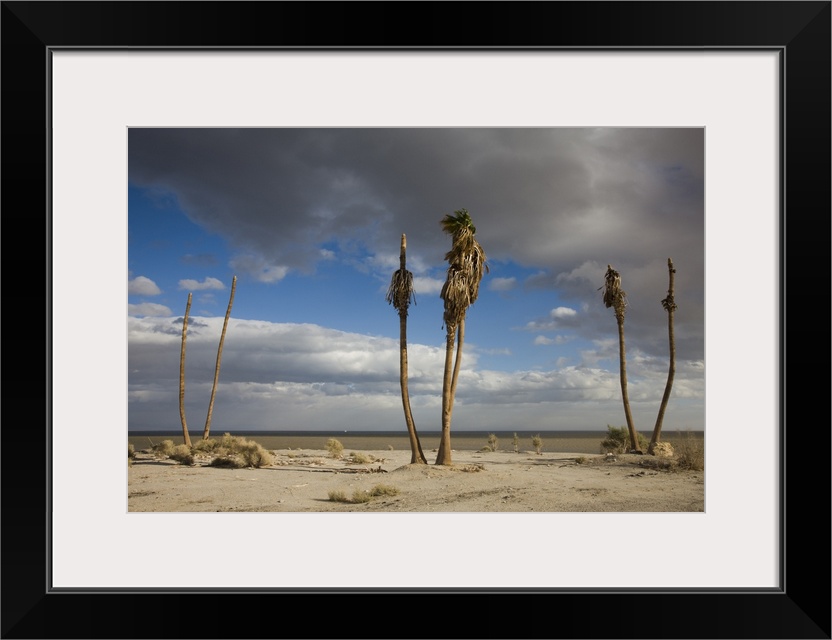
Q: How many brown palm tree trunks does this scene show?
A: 7